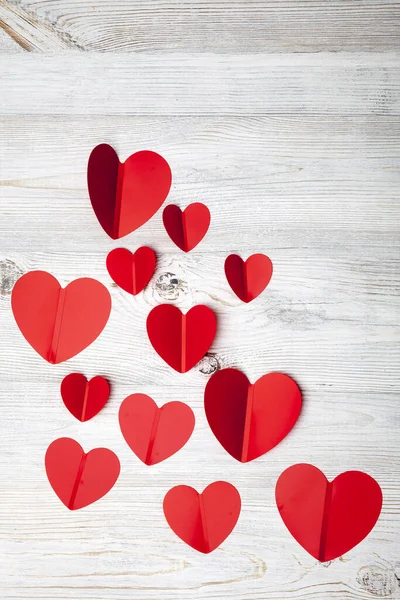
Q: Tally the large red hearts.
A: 4